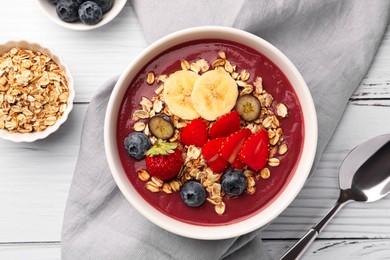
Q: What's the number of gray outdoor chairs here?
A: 0